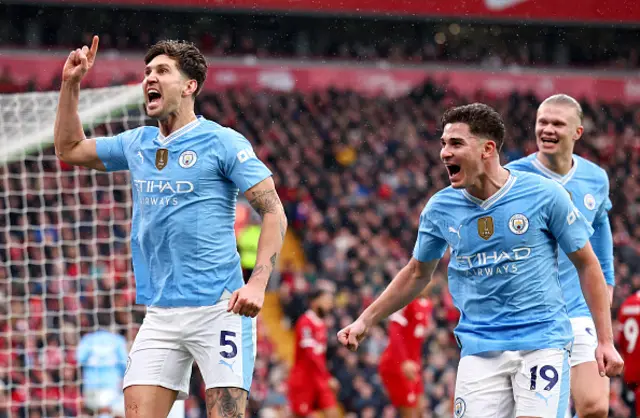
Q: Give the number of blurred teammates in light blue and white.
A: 1